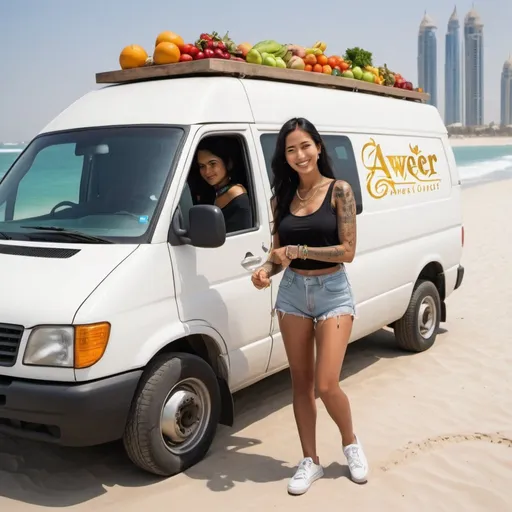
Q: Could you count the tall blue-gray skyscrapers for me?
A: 4